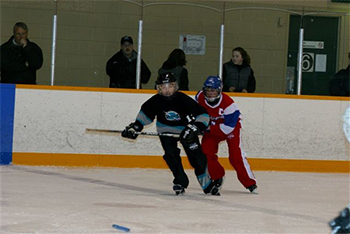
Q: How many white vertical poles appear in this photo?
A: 4